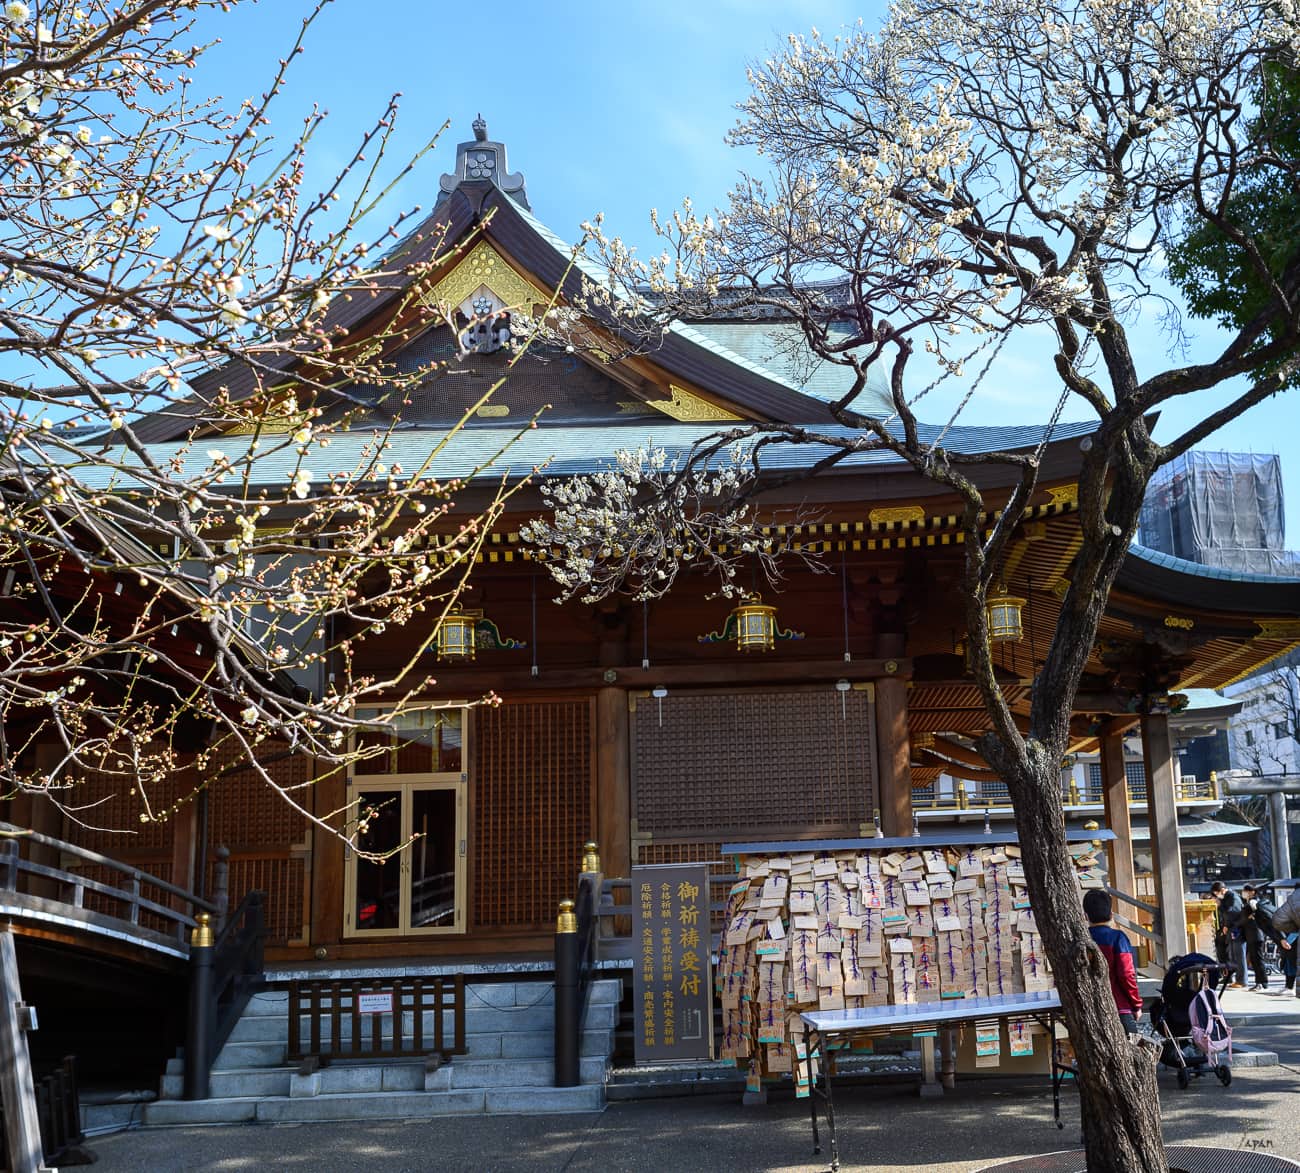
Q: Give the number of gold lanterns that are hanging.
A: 3